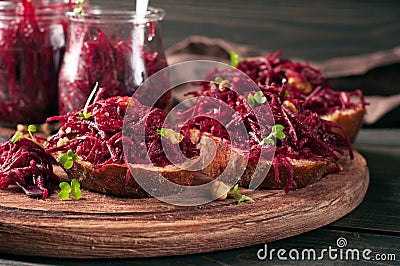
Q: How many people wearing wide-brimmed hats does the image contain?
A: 0